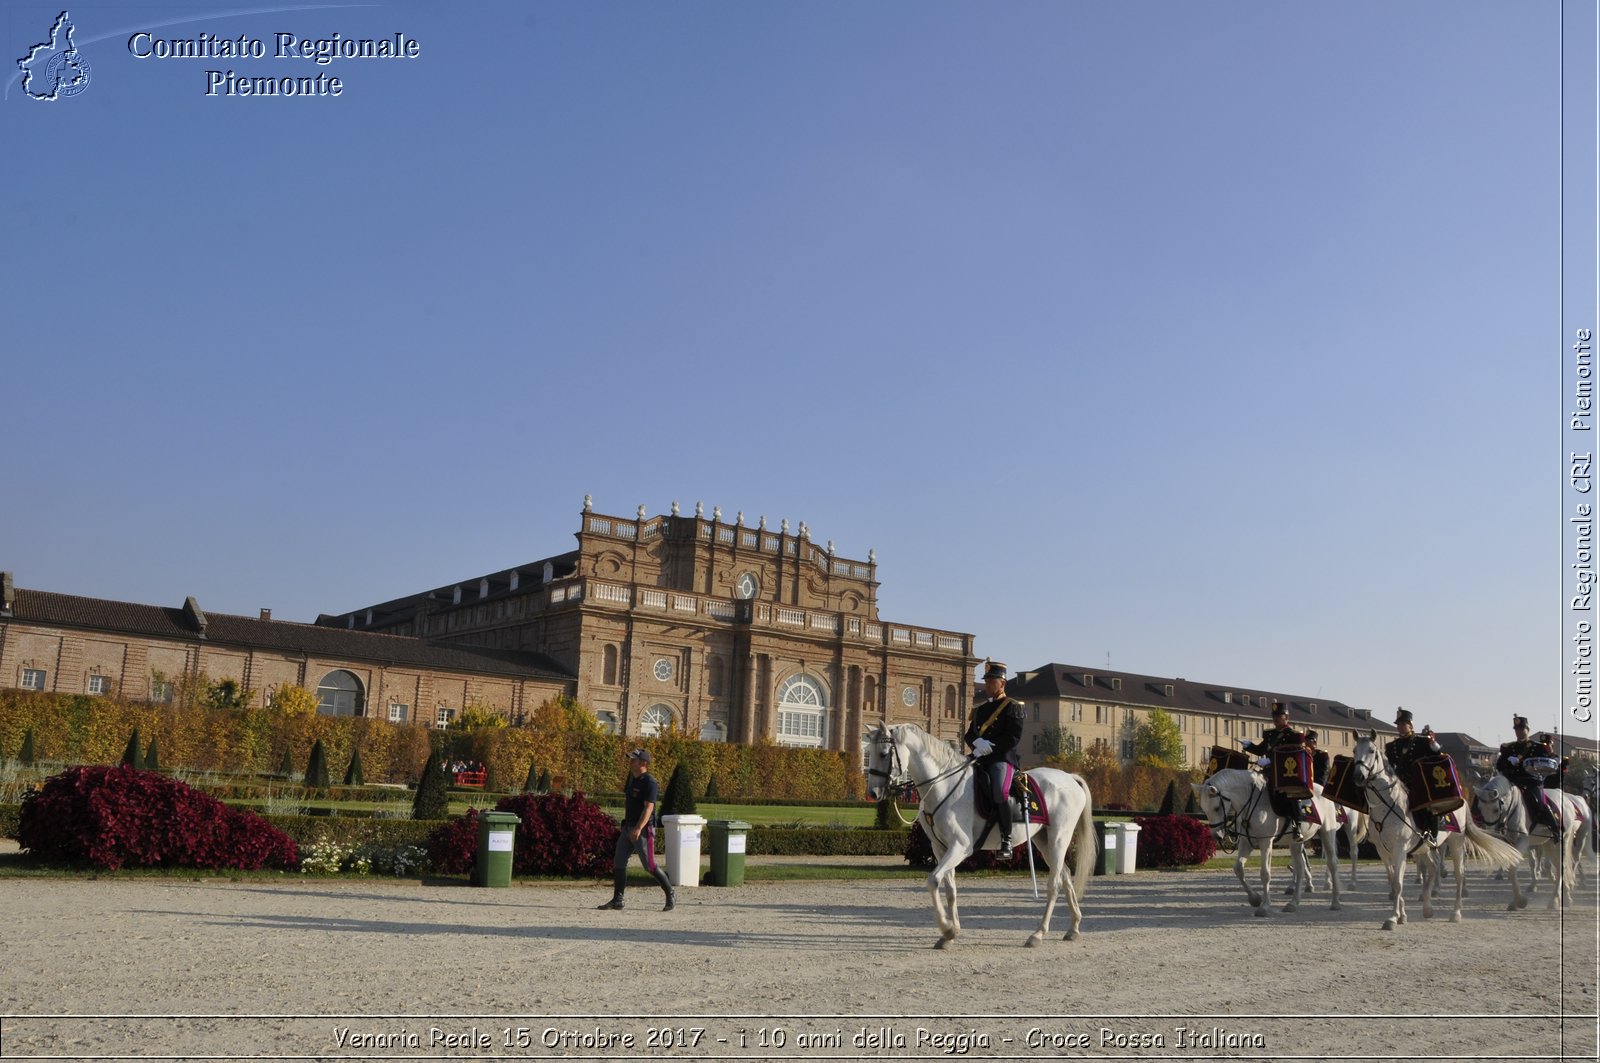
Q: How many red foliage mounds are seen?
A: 4